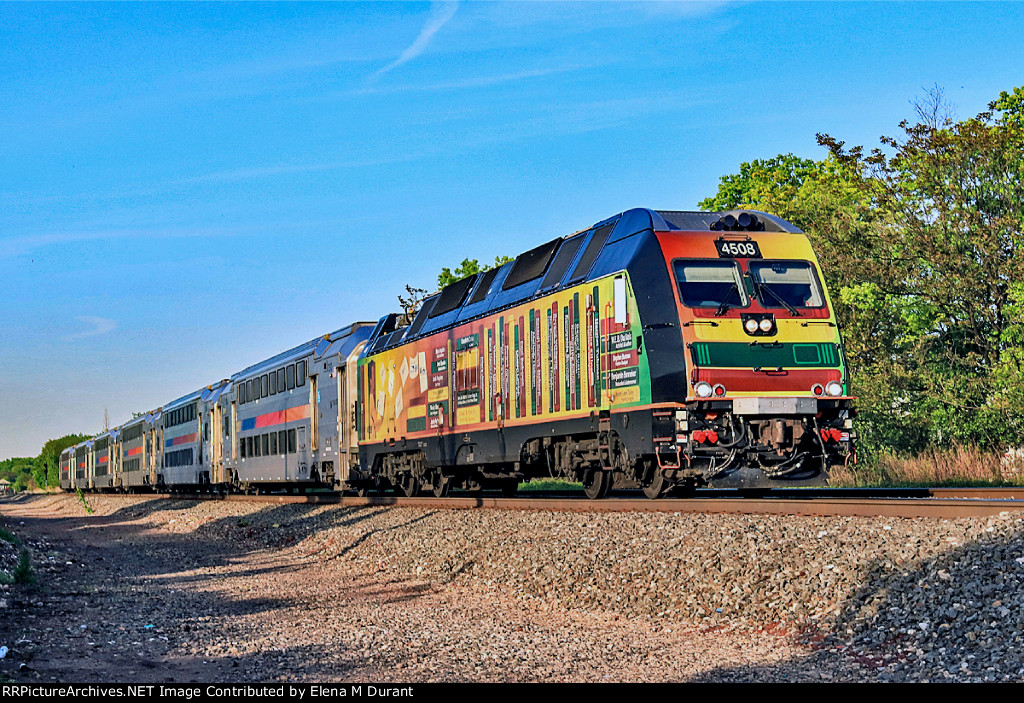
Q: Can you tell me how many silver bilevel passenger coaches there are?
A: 6